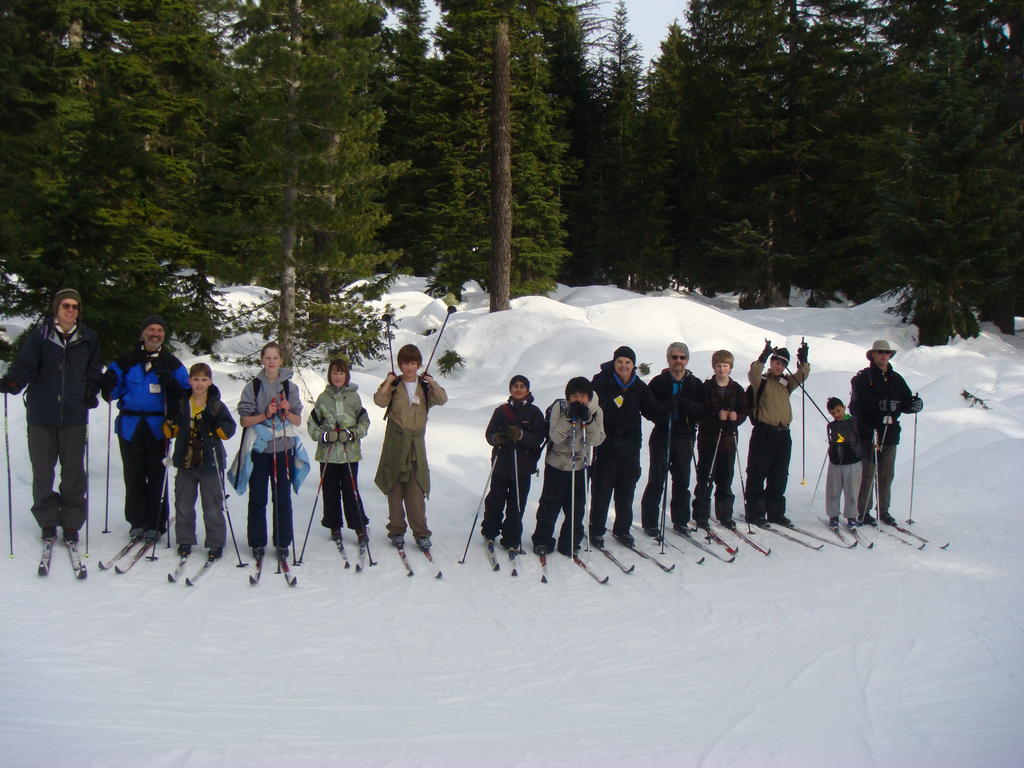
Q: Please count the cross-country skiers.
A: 14